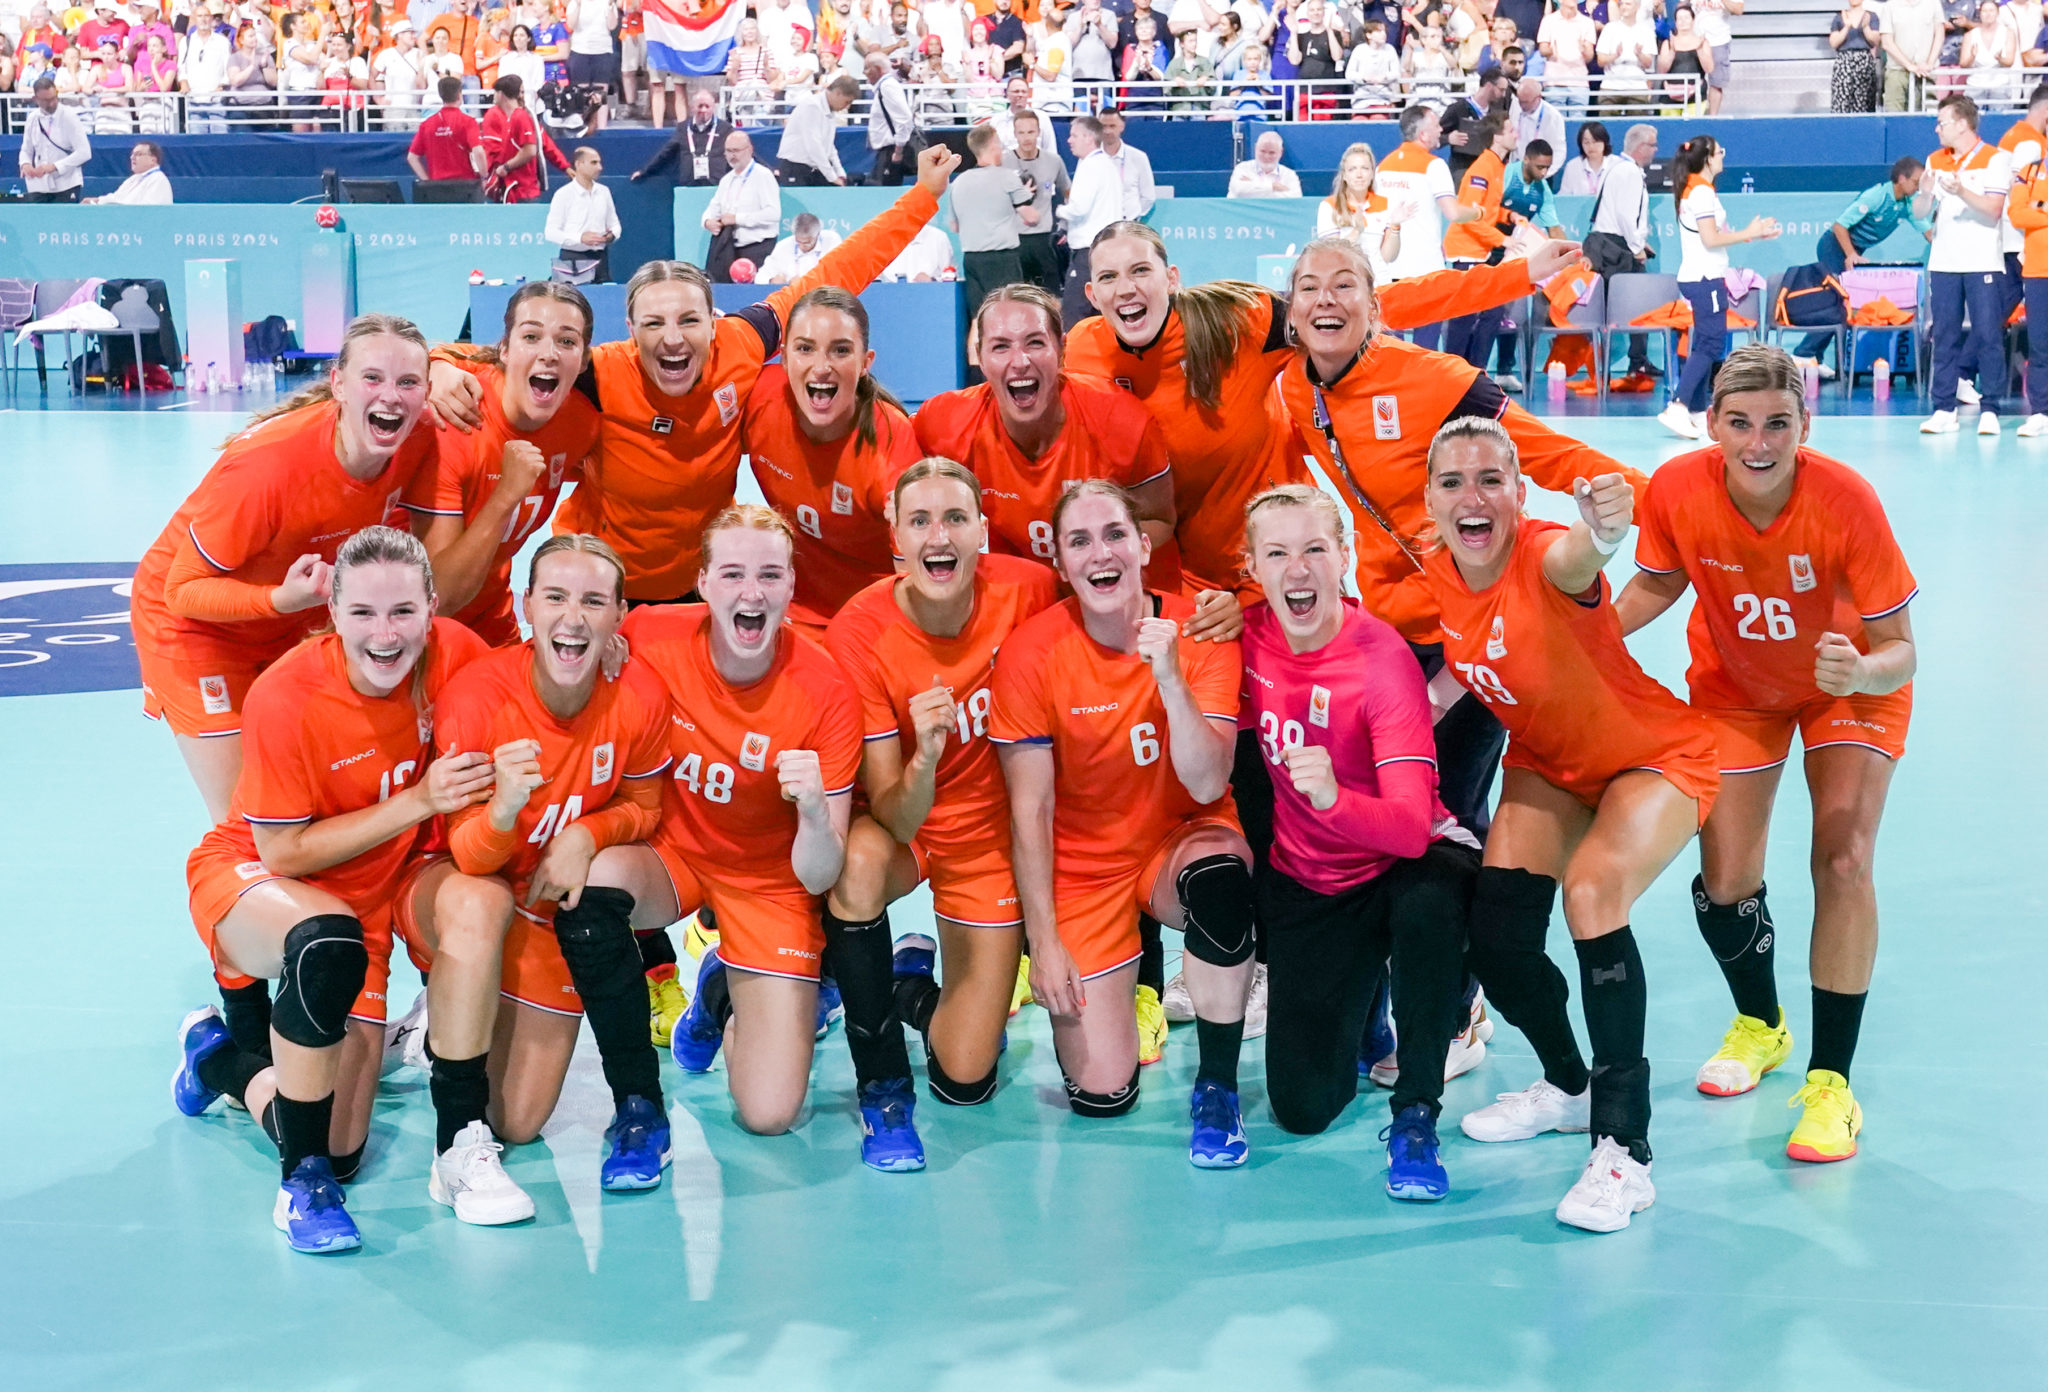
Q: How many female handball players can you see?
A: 15